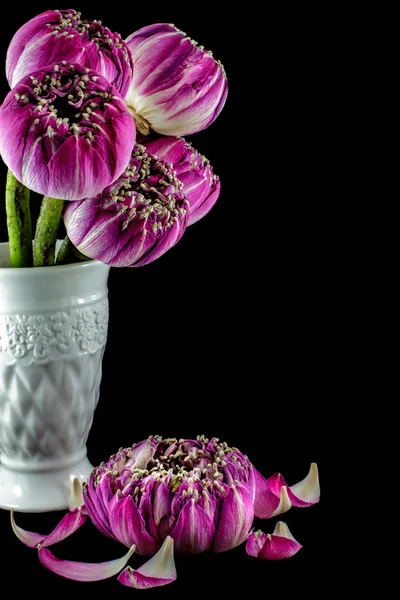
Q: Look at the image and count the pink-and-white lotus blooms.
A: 6